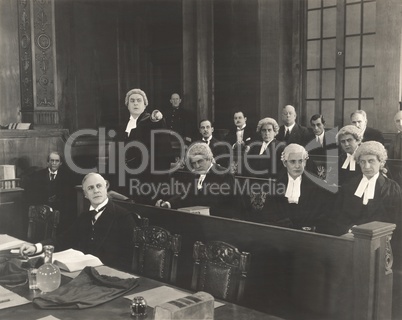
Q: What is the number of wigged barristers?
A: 6